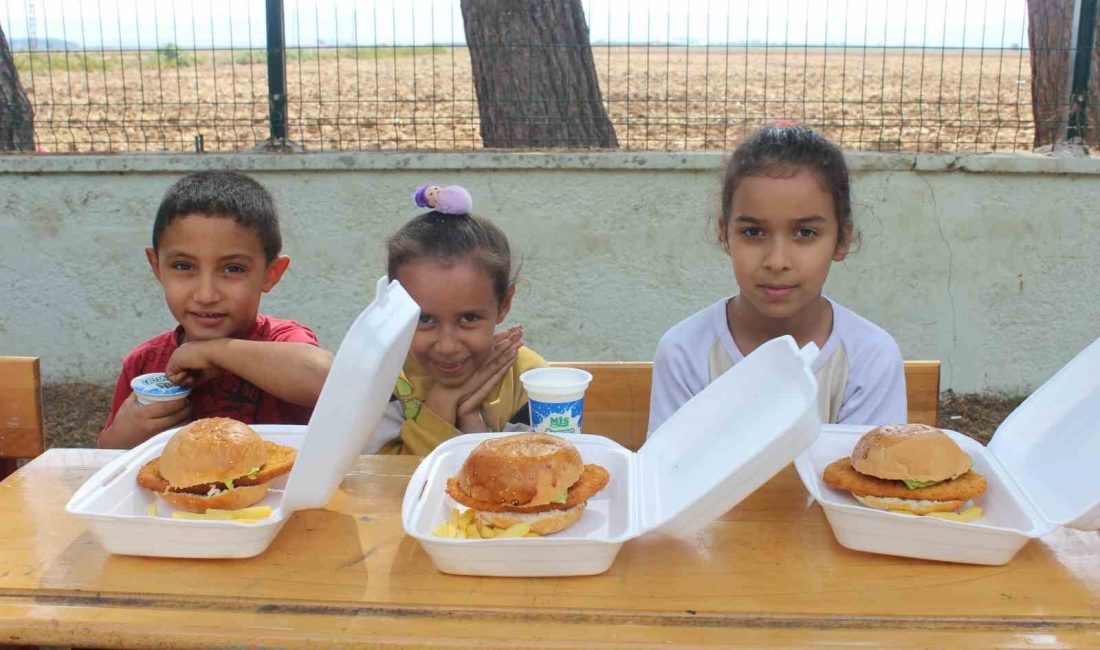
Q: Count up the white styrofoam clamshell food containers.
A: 3